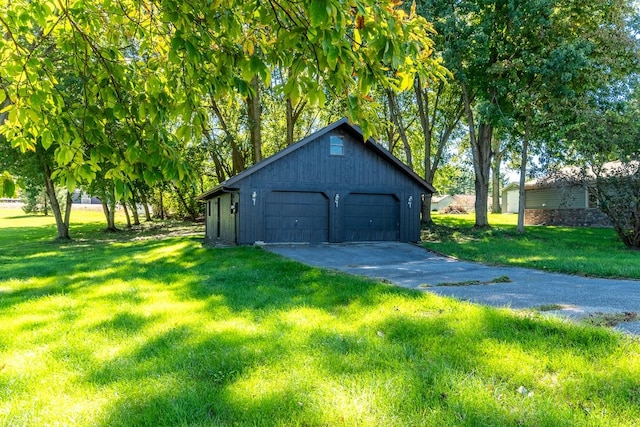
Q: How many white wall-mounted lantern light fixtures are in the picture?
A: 3